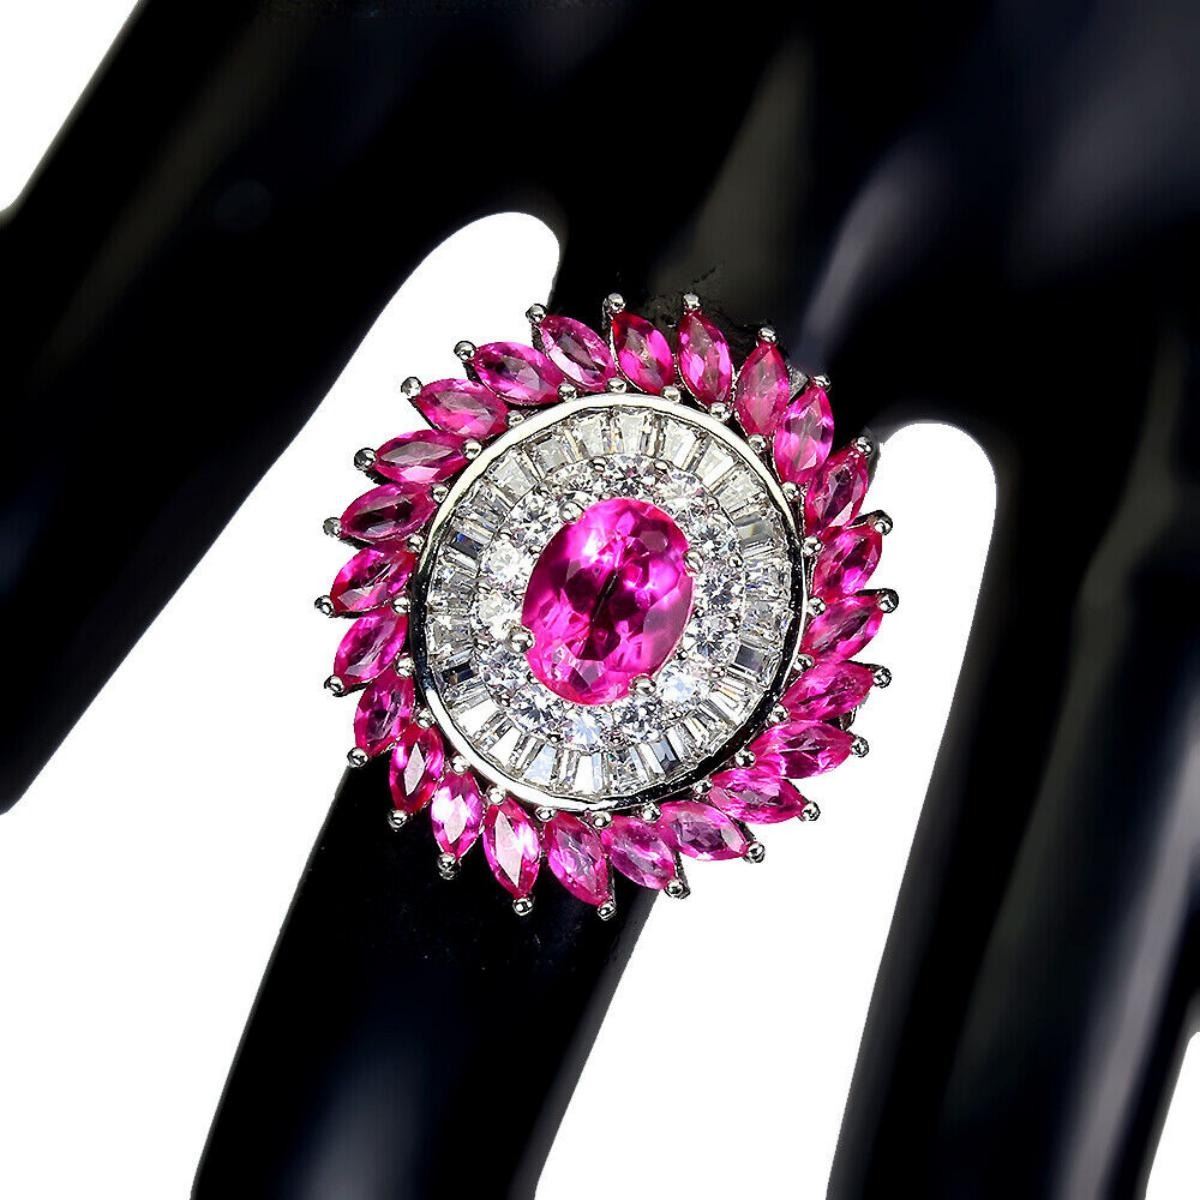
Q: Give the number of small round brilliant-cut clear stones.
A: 14